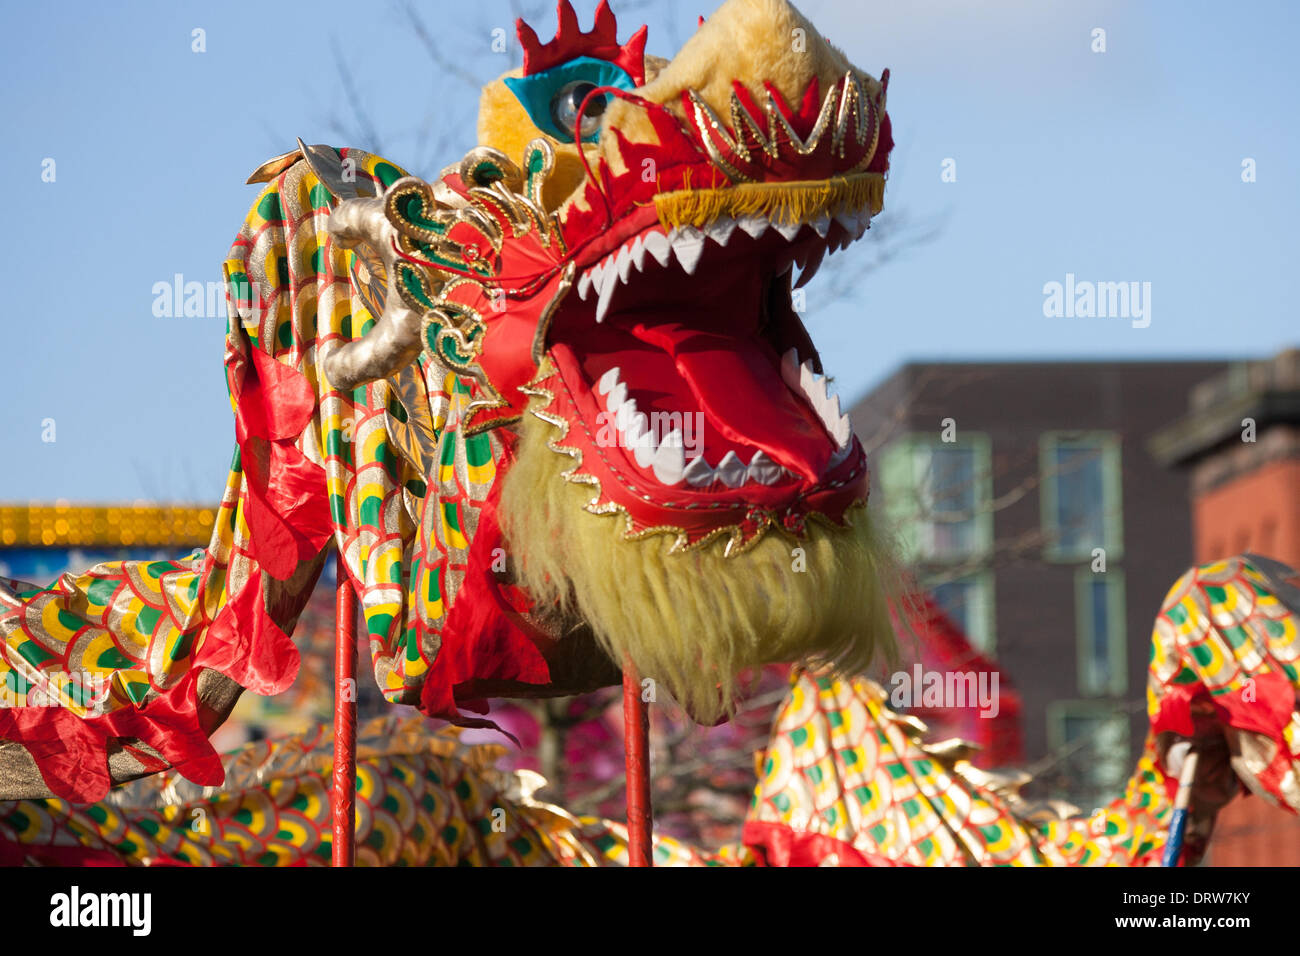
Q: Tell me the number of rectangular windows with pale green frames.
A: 5